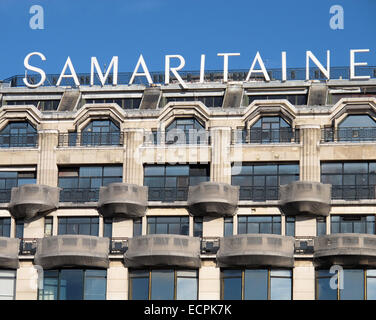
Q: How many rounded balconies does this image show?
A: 9